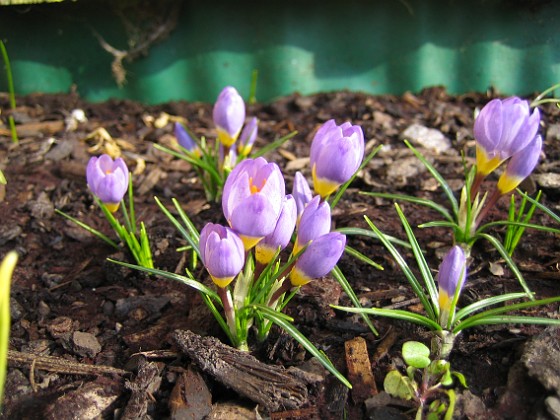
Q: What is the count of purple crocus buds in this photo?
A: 14